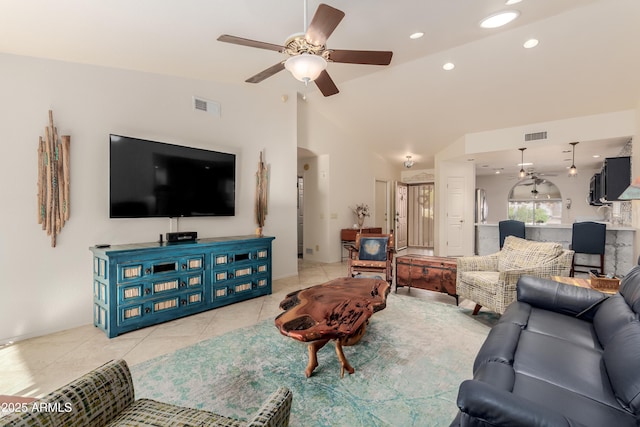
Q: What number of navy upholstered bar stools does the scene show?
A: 2